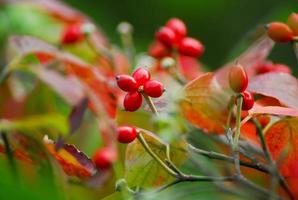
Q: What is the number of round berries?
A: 15